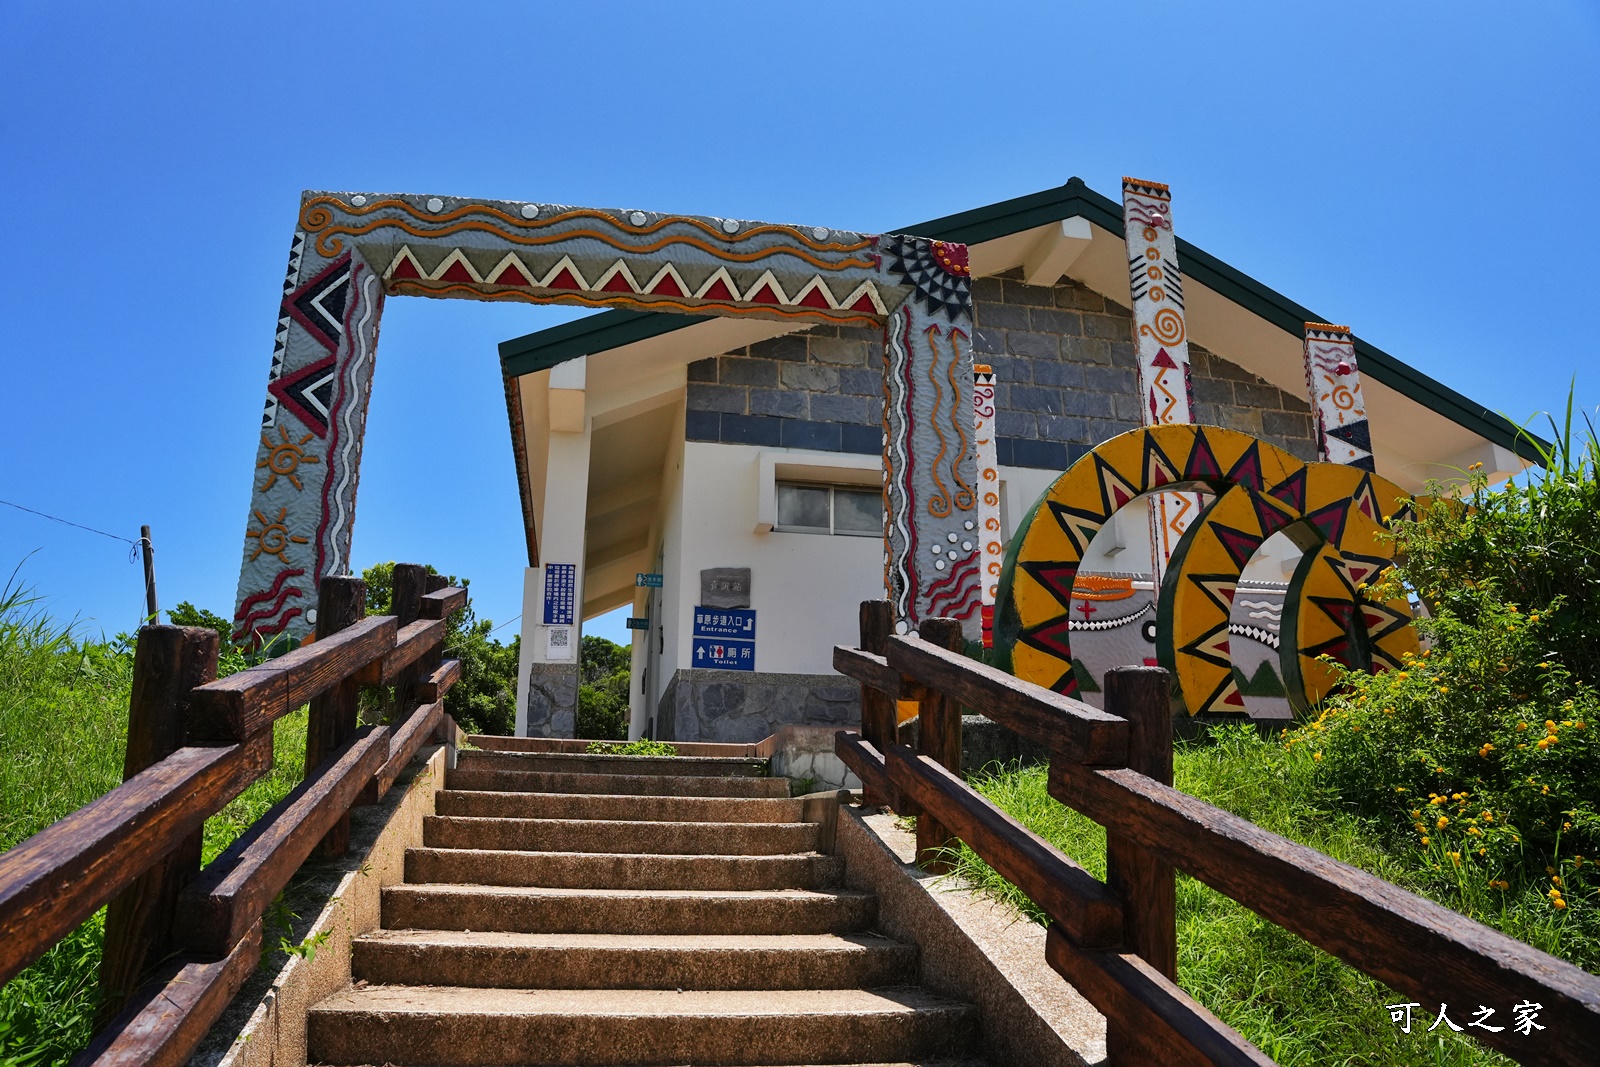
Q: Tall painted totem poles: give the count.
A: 3